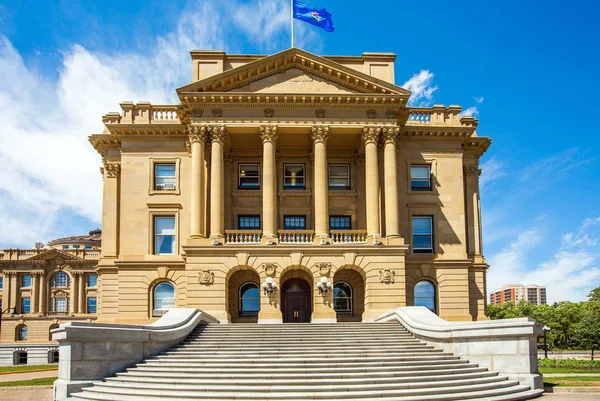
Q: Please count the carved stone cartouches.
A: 4